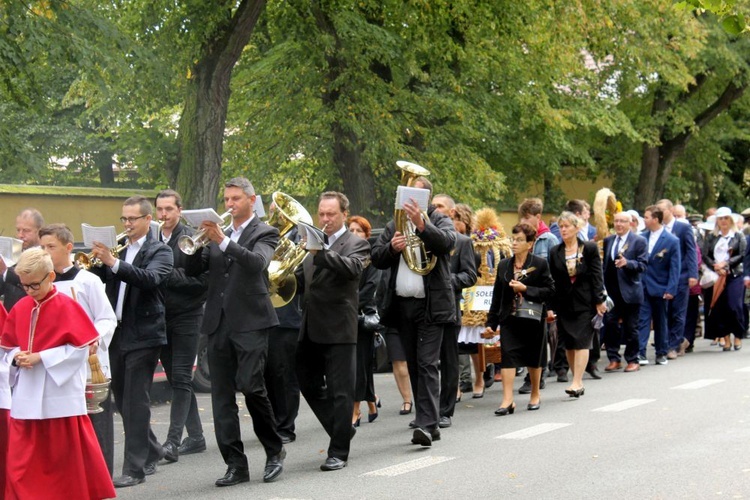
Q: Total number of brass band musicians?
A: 7